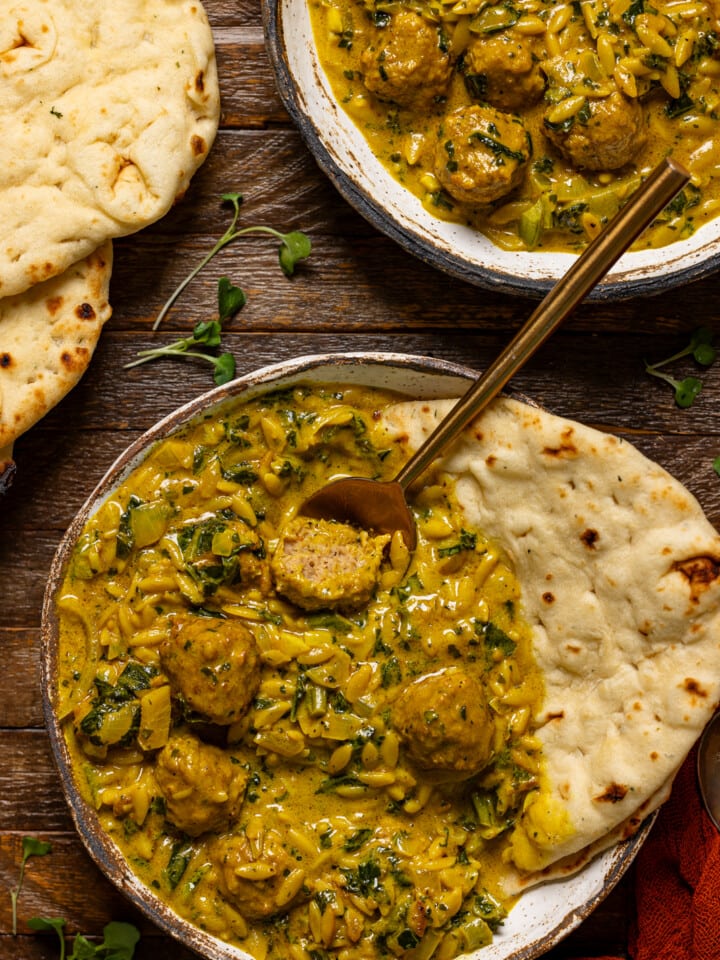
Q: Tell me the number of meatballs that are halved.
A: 1